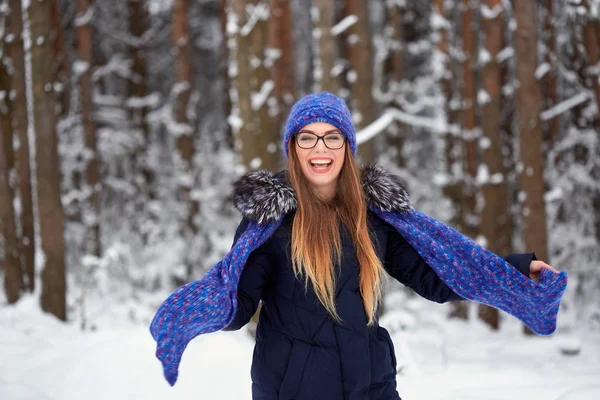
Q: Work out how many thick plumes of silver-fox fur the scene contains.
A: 2